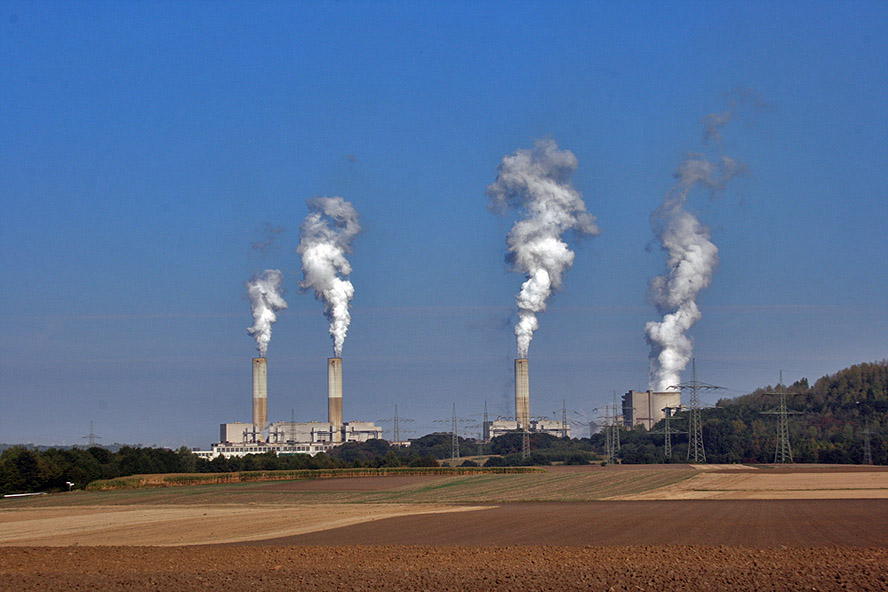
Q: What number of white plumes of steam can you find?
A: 4